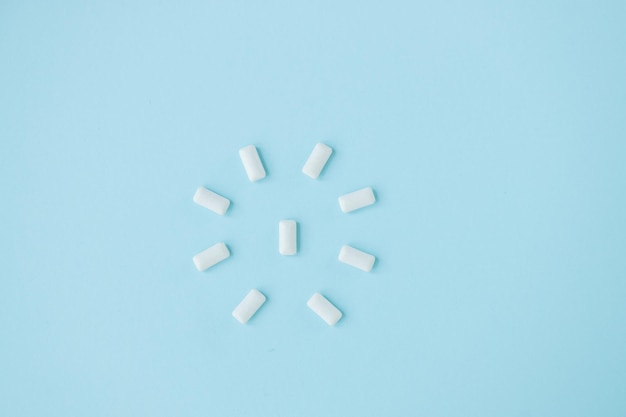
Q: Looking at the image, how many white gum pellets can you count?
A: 9